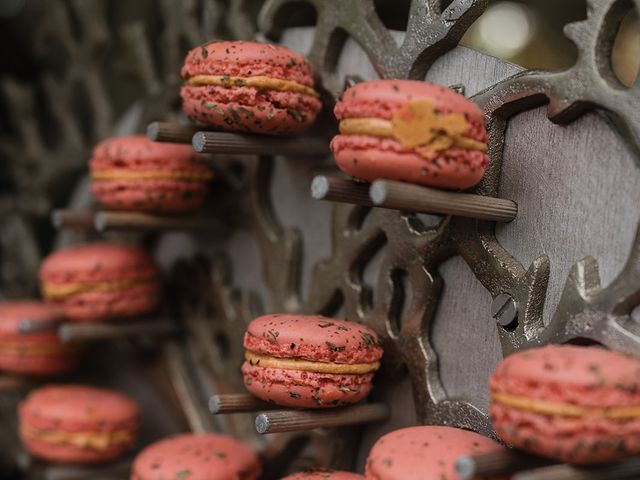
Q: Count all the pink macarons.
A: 11